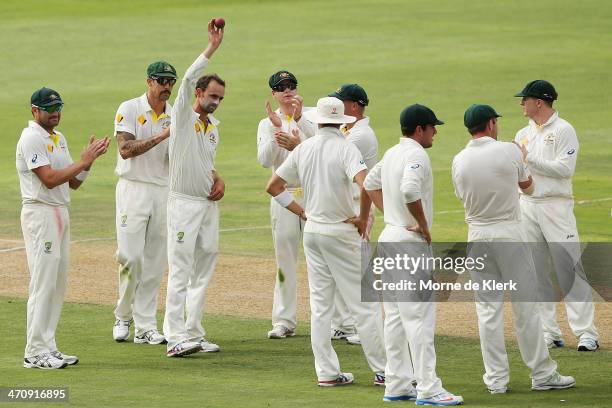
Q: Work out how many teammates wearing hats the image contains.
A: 8